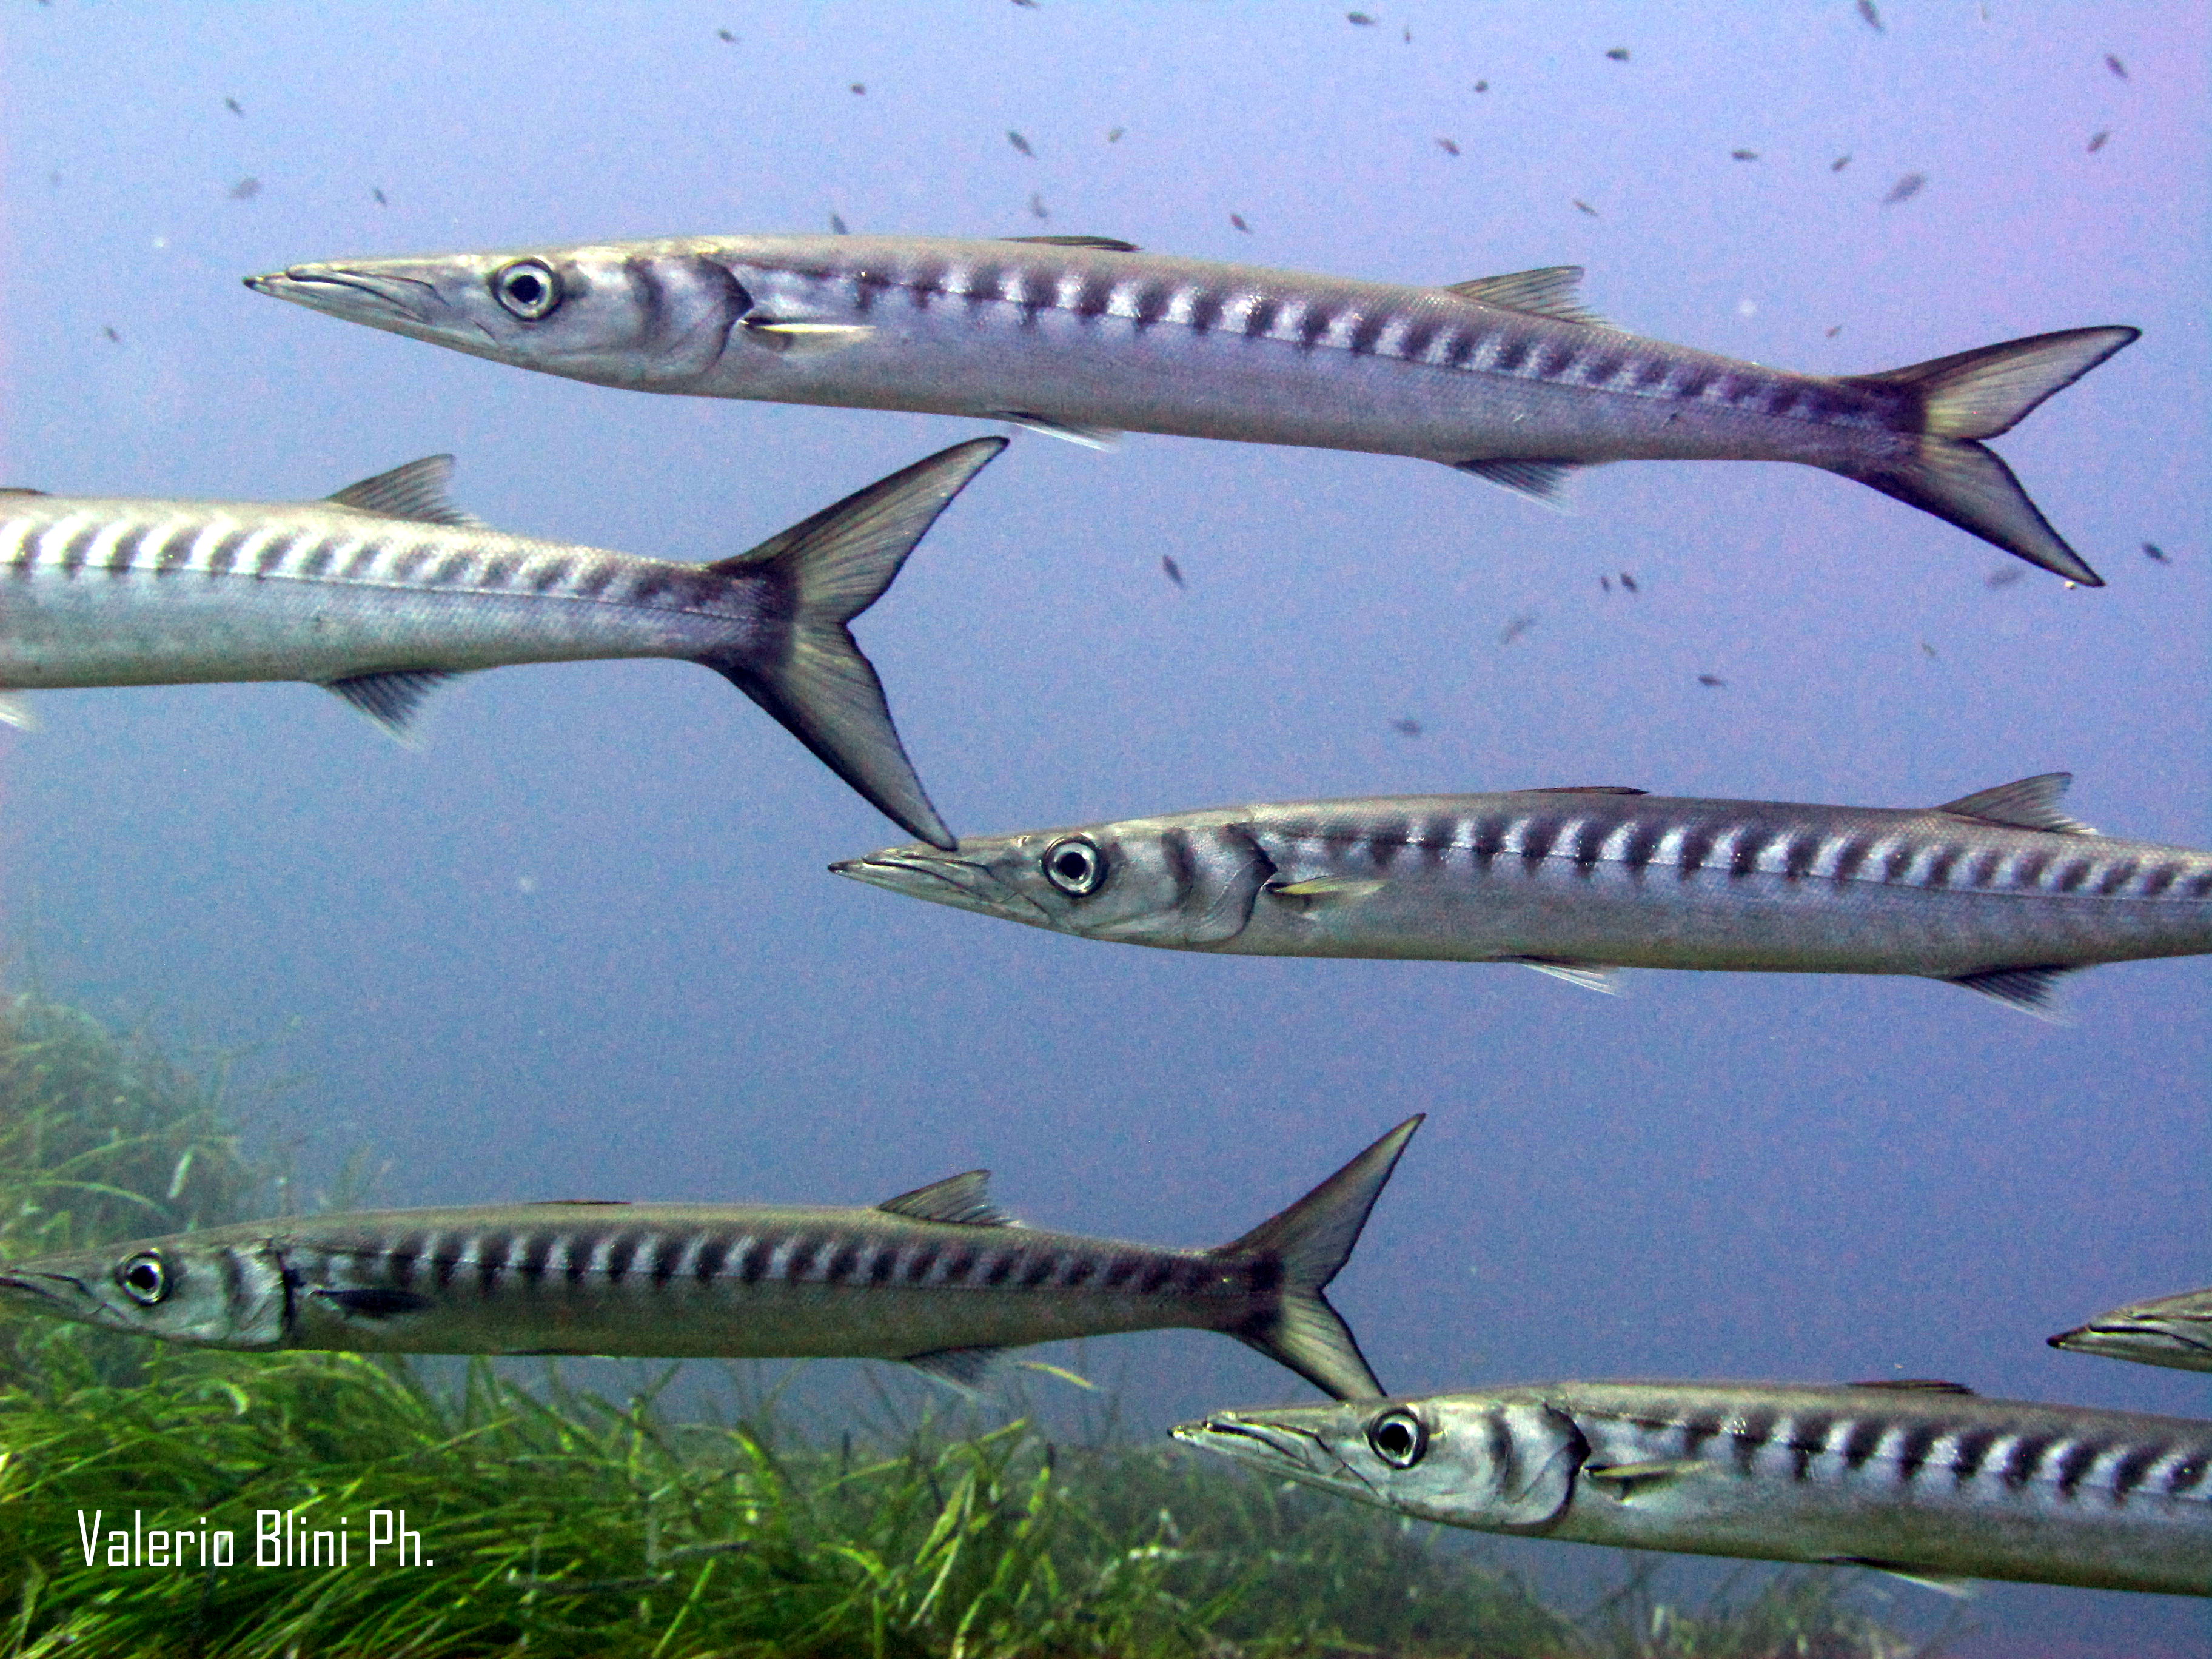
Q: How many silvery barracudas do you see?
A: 6